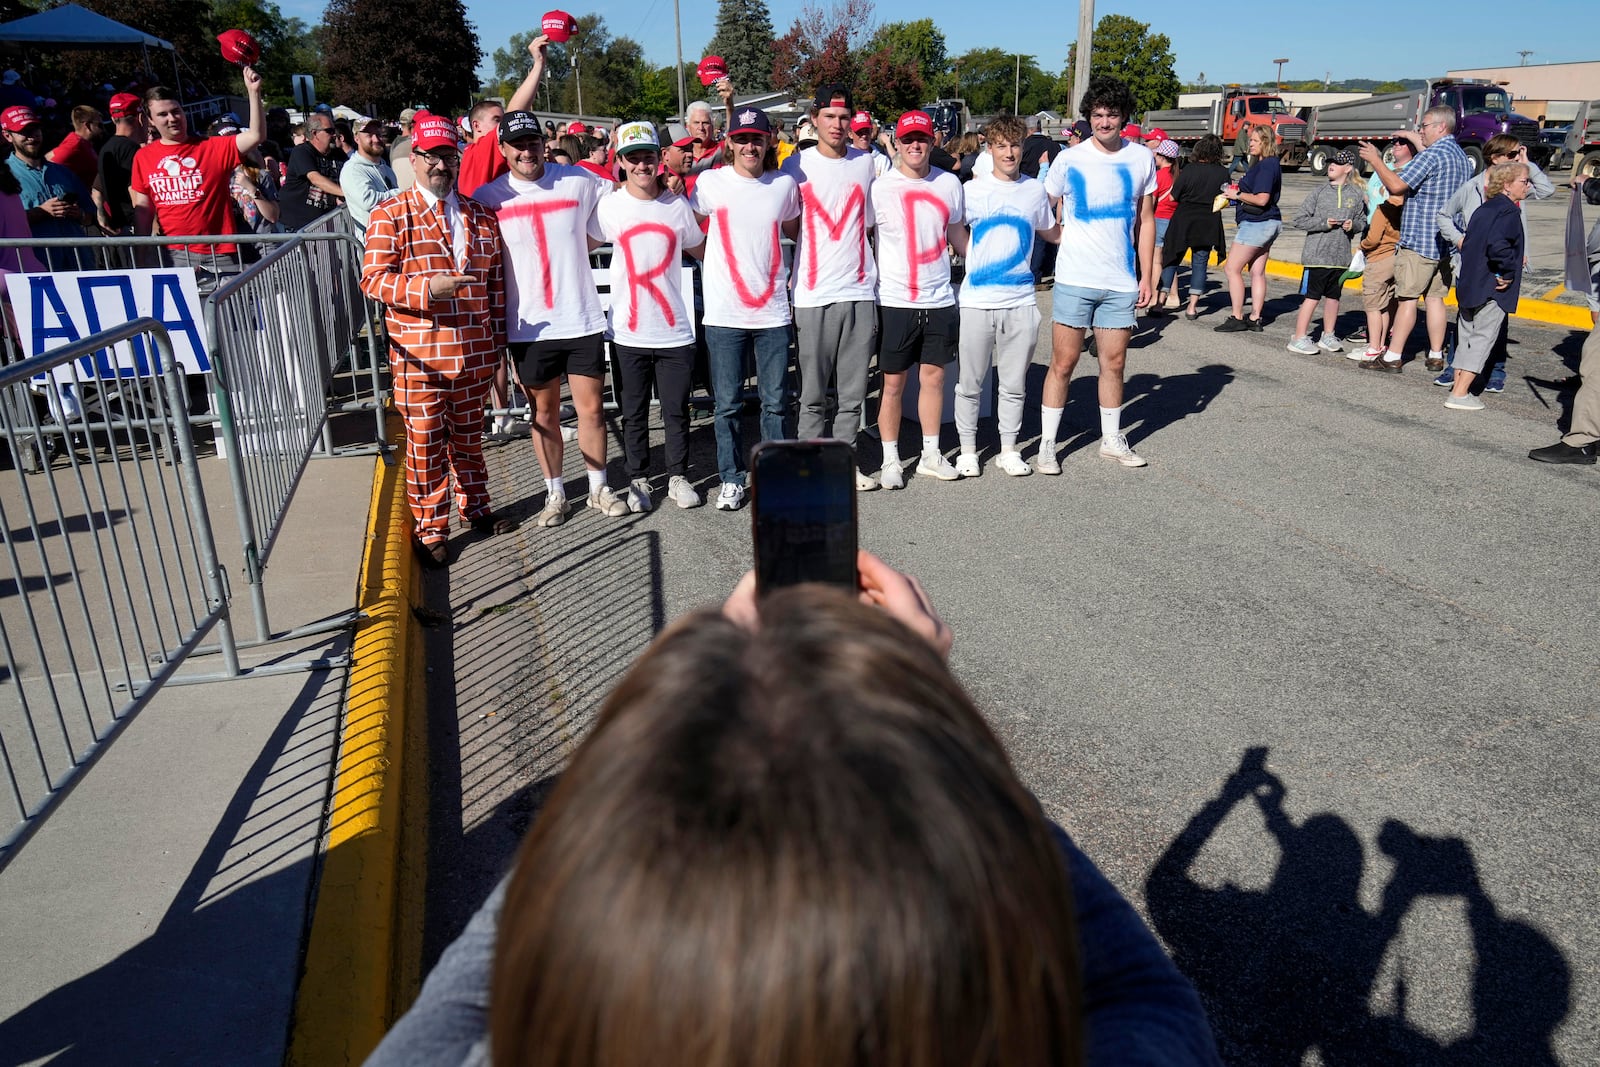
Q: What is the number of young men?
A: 7